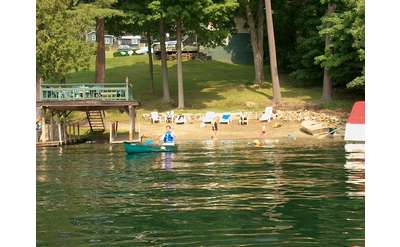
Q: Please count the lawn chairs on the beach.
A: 7